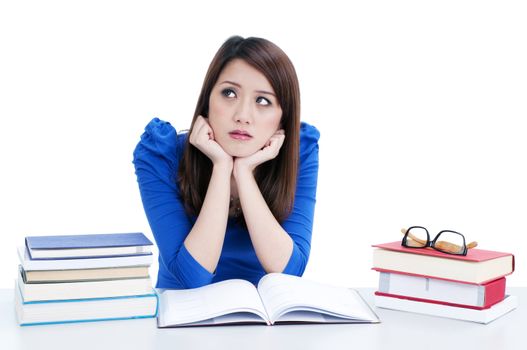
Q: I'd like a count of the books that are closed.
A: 8